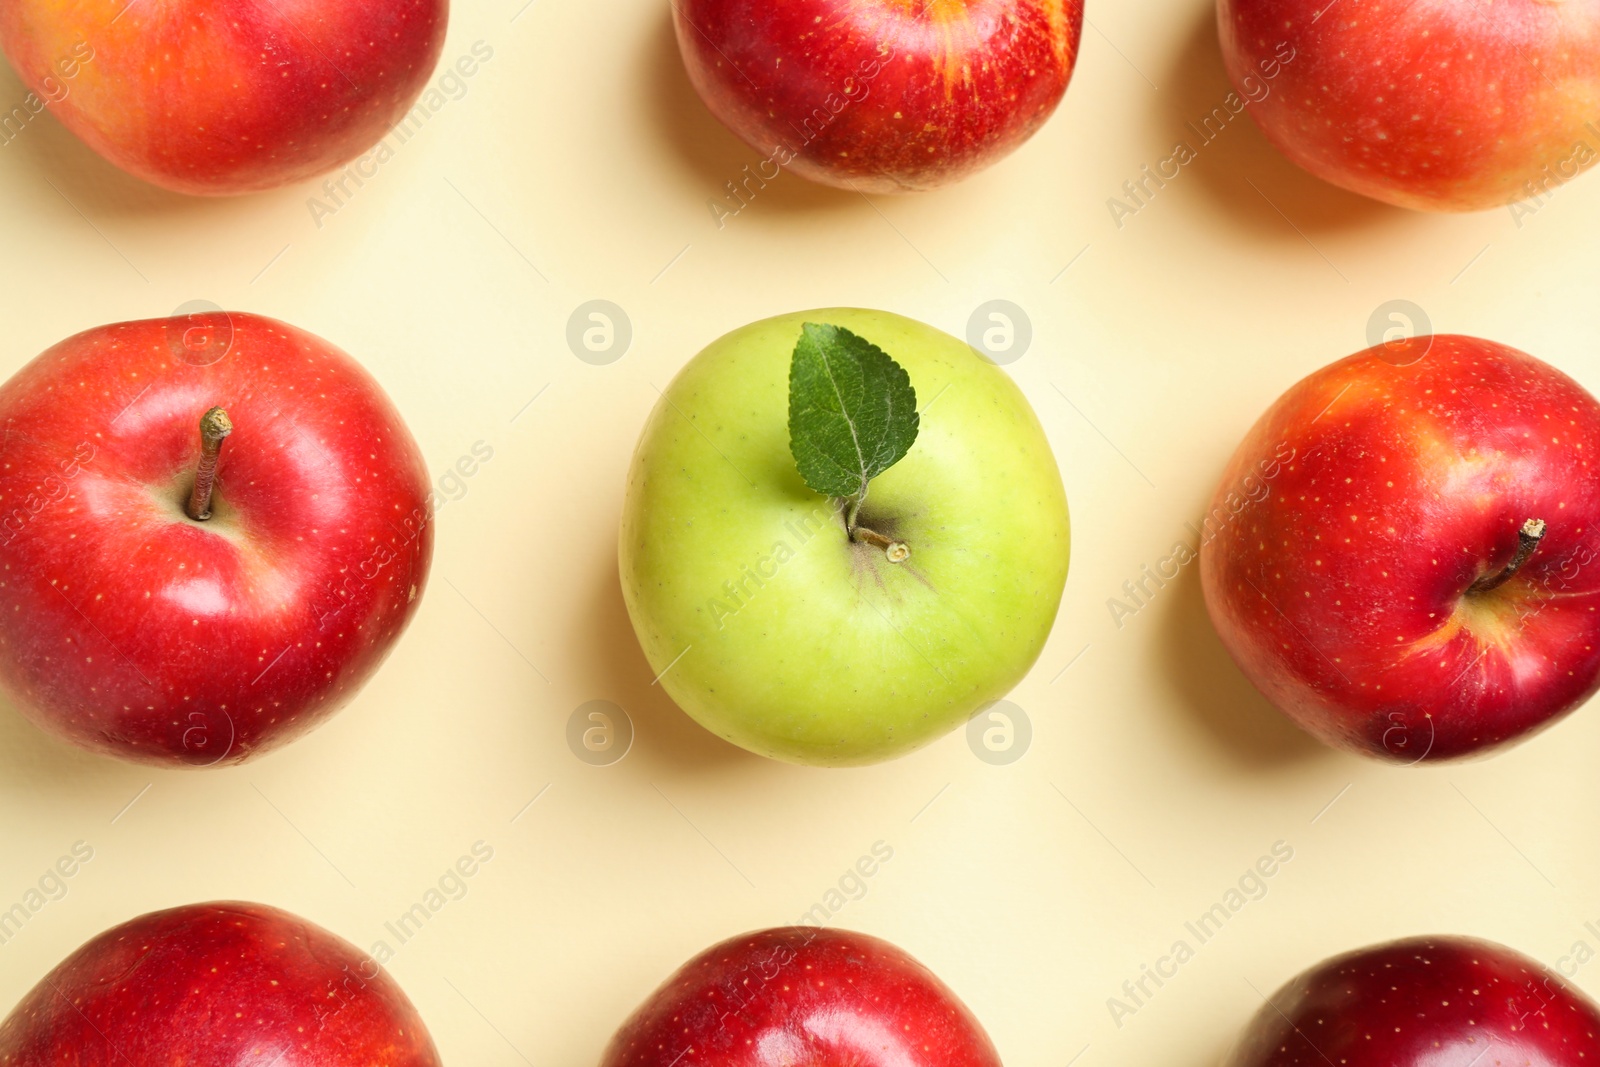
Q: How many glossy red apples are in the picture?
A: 8